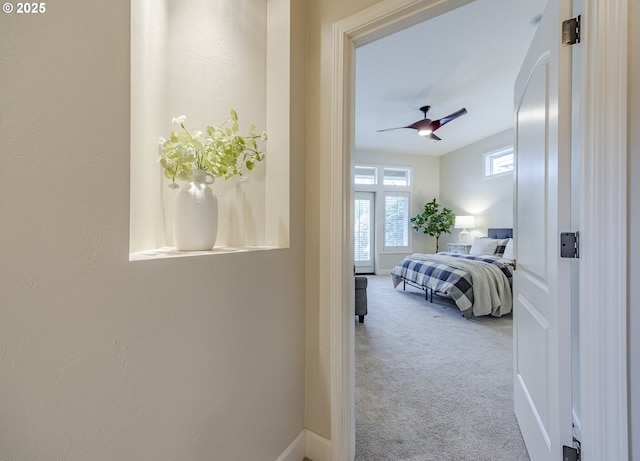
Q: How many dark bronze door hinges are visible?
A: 3